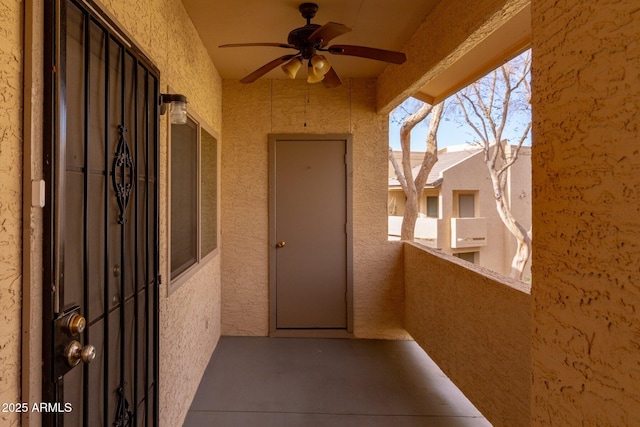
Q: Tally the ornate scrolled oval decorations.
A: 2